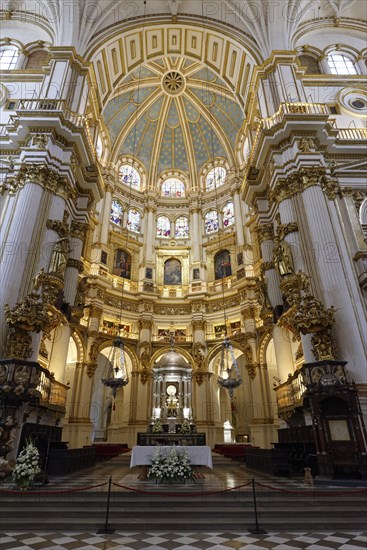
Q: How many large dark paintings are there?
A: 3